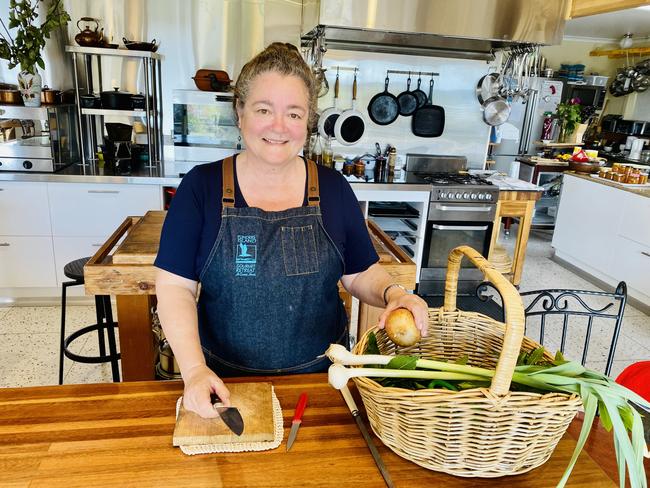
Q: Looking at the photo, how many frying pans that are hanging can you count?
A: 6